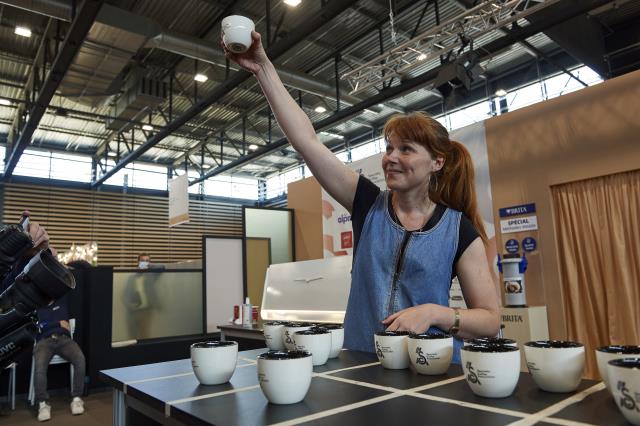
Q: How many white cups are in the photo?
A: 14